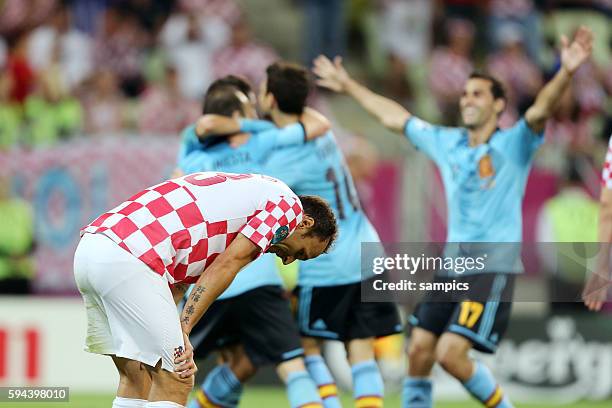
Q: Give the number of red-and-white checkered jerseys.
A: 2